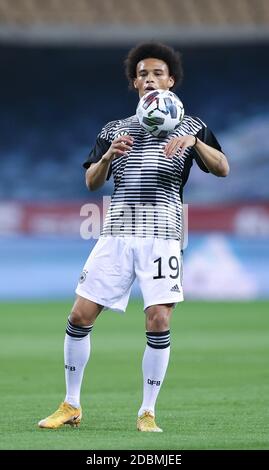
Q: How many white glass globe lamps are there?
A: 0